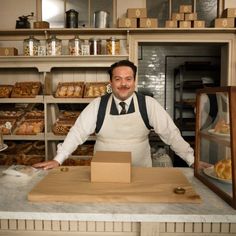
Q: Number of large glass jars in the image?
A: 5